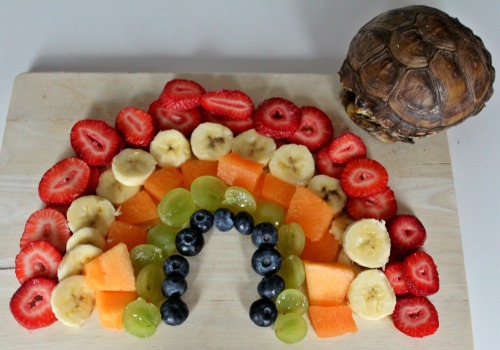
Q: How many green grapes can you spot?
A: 12